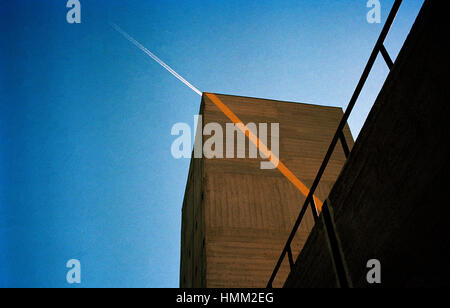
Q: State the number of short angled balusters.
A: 4